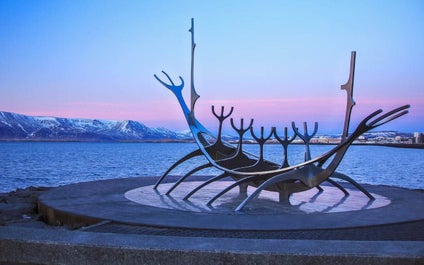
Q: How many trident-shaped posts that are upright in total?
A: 5